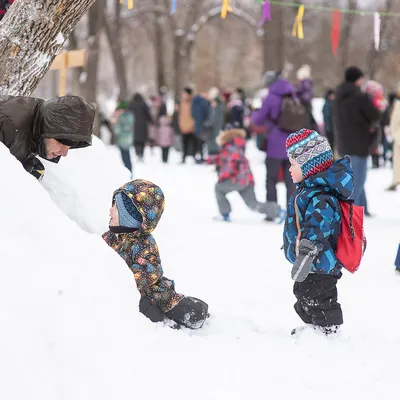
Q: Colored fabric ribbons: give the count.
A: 7